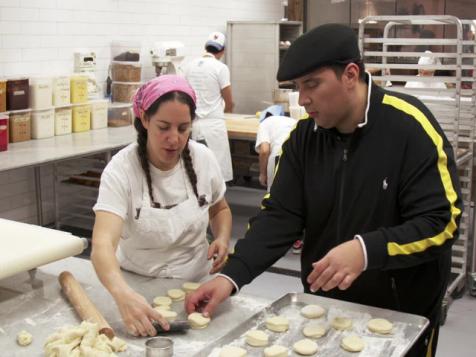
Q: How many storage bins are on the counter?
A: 15